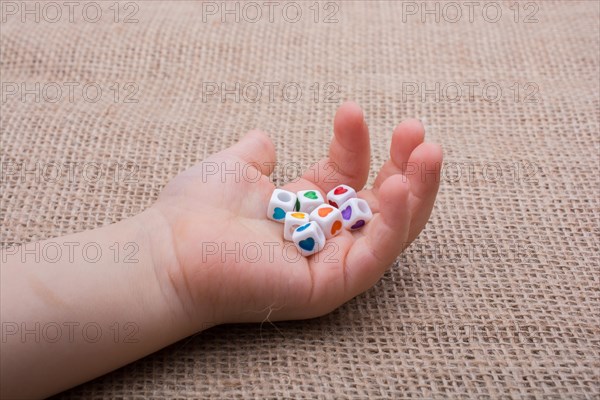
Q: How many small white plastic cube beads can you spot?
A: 7